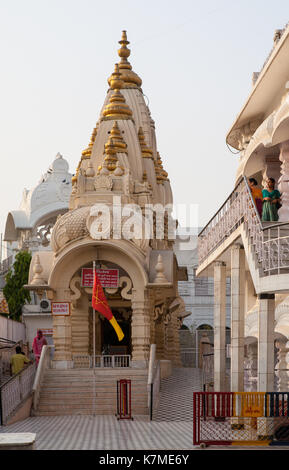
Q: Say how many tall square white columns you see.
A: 3